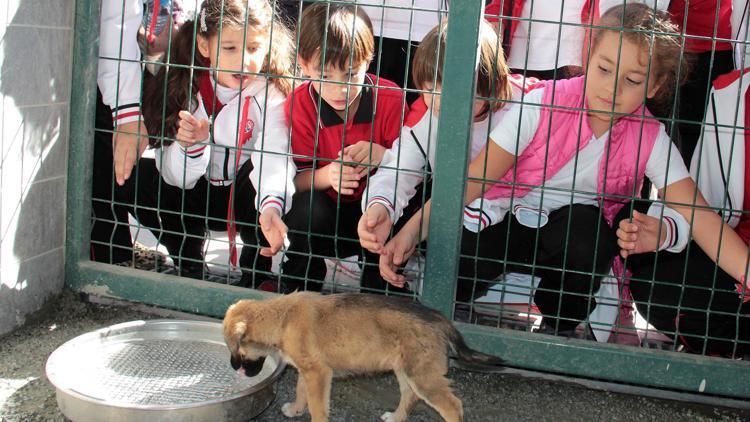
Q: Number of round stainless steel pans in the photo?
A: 1